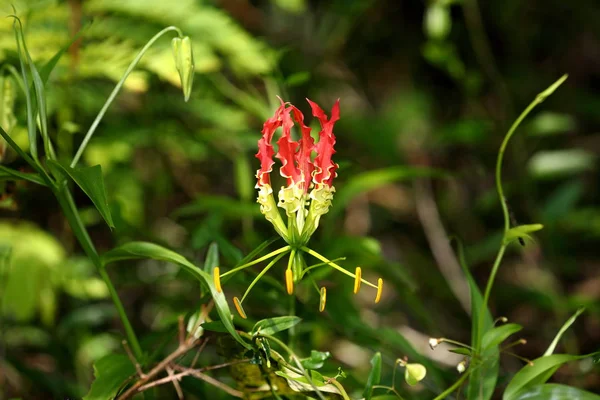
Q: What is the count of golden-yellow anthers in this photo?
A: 6